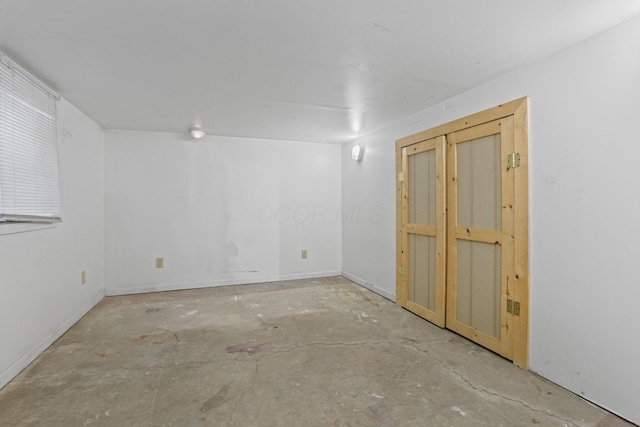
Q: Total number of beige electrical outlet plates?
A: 3